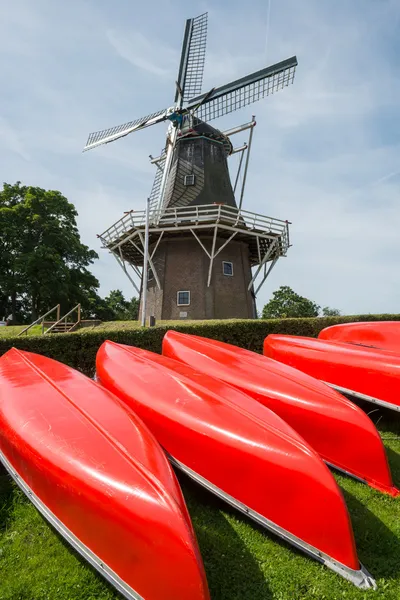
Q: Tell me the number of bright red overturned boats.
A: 5